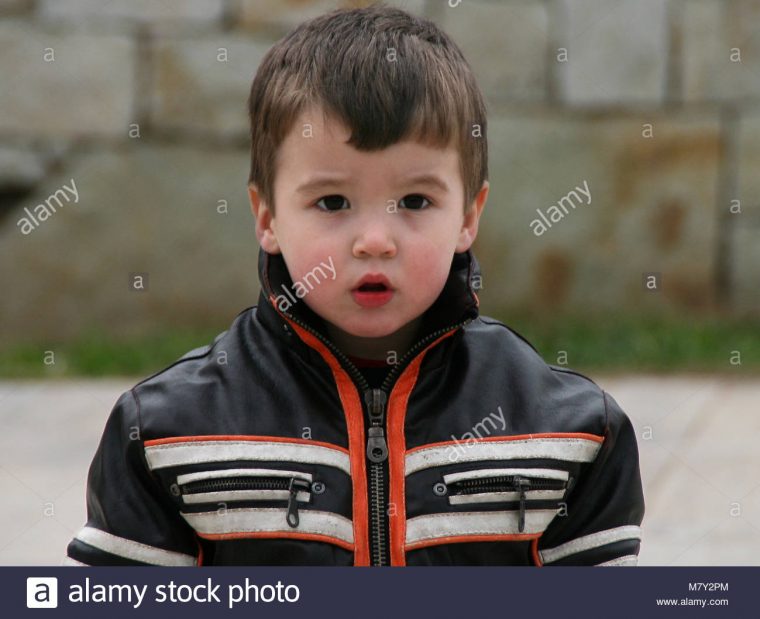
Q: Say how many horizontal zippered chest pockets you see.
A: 2